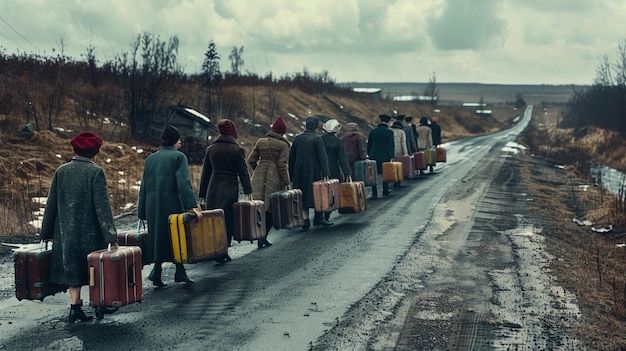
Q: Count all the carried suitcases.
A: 14